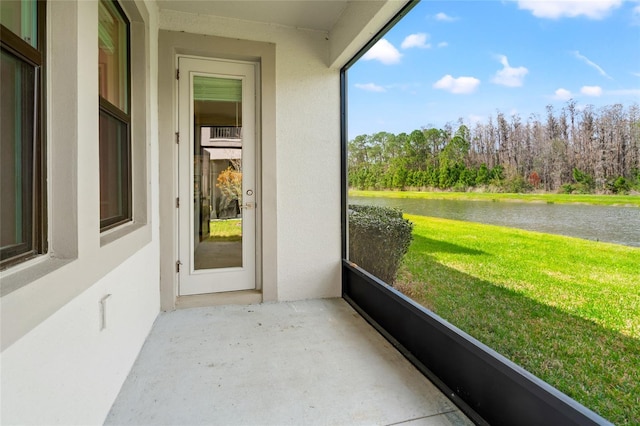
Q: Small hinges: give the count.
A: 4